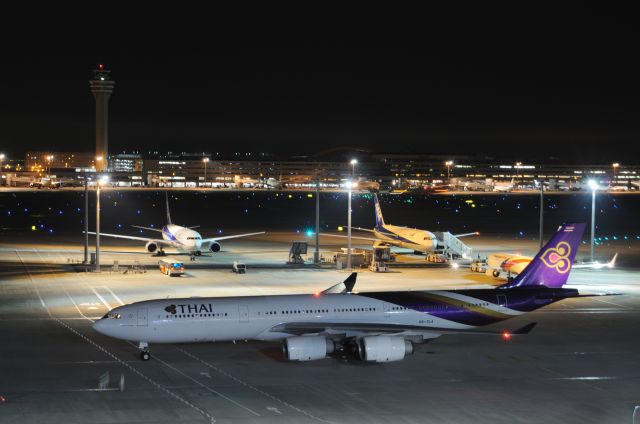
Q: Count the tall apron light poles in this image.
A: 6